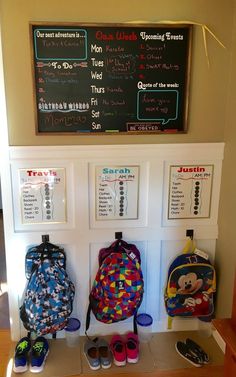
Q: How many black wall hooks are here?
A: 3